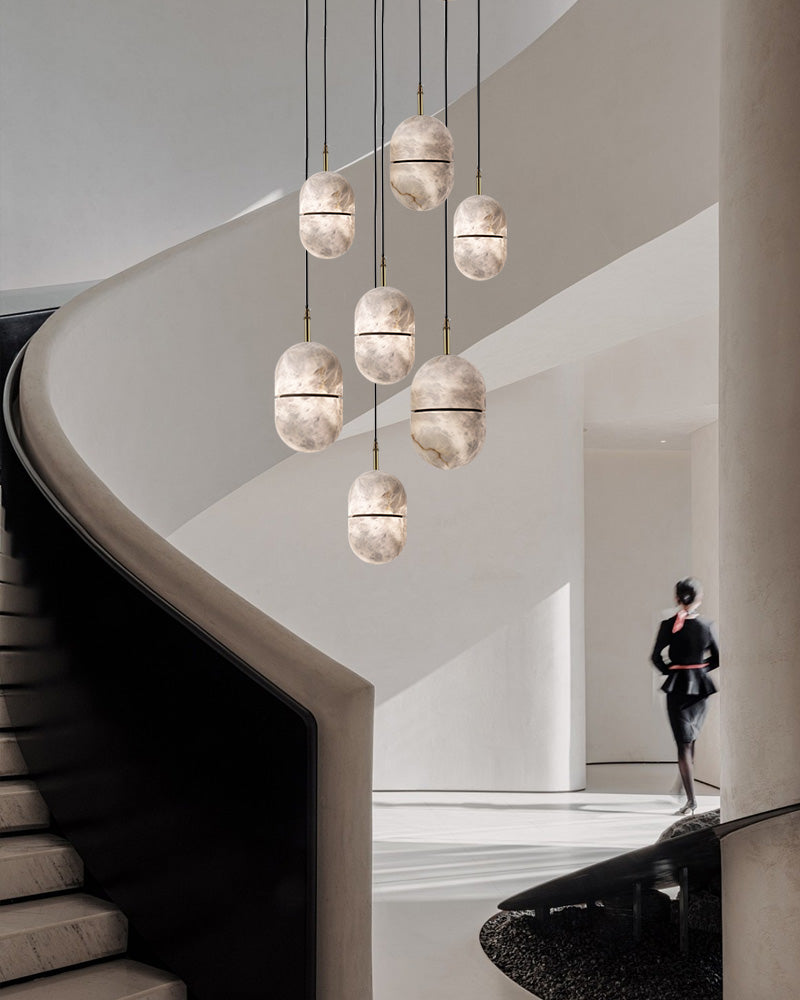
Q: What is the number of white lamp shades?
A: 7